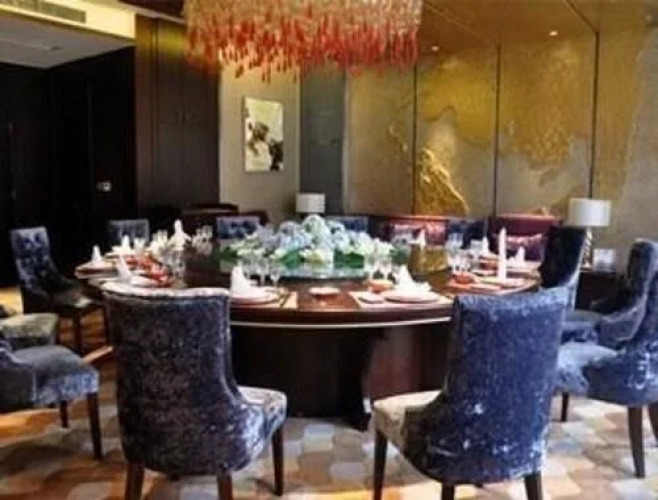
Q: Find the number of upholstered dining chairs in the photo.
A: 12